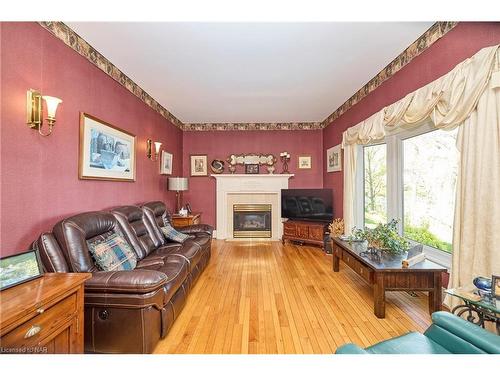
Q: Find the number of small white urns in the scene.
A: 2